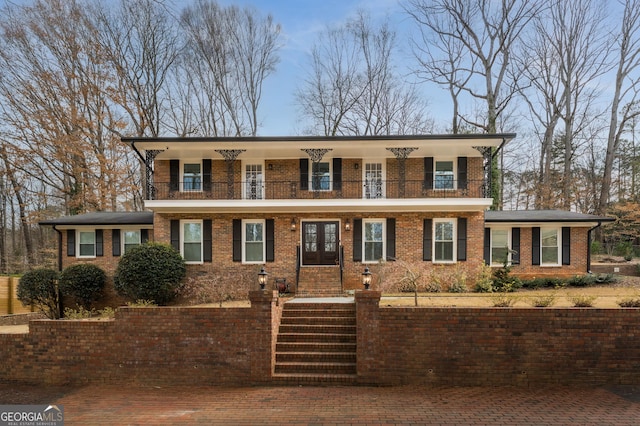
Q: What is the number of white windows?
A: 11